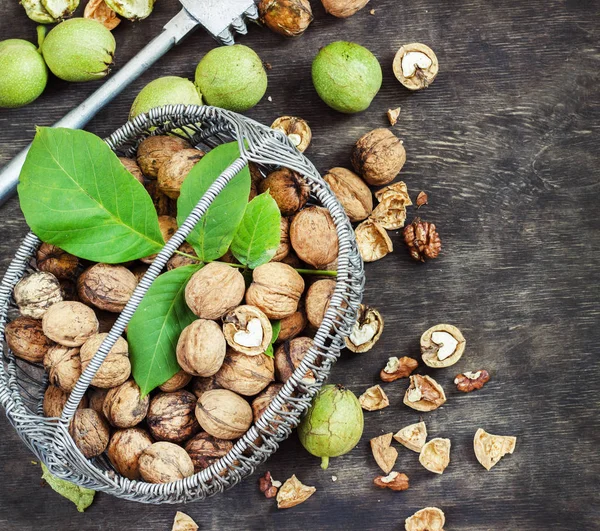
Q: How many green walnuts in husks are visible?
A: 6